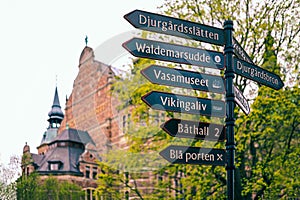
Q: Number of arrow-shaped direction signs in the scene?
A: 9